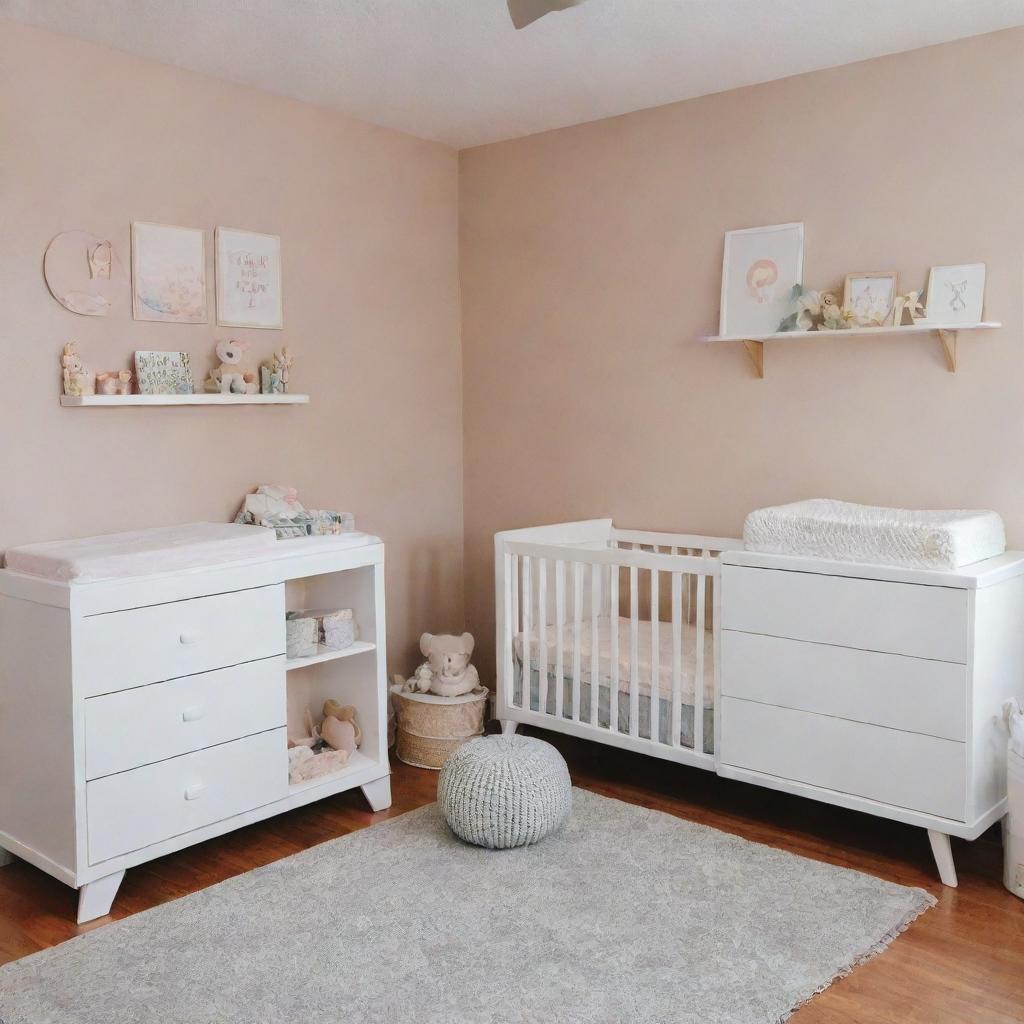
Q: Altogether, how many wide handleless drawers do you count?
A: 3